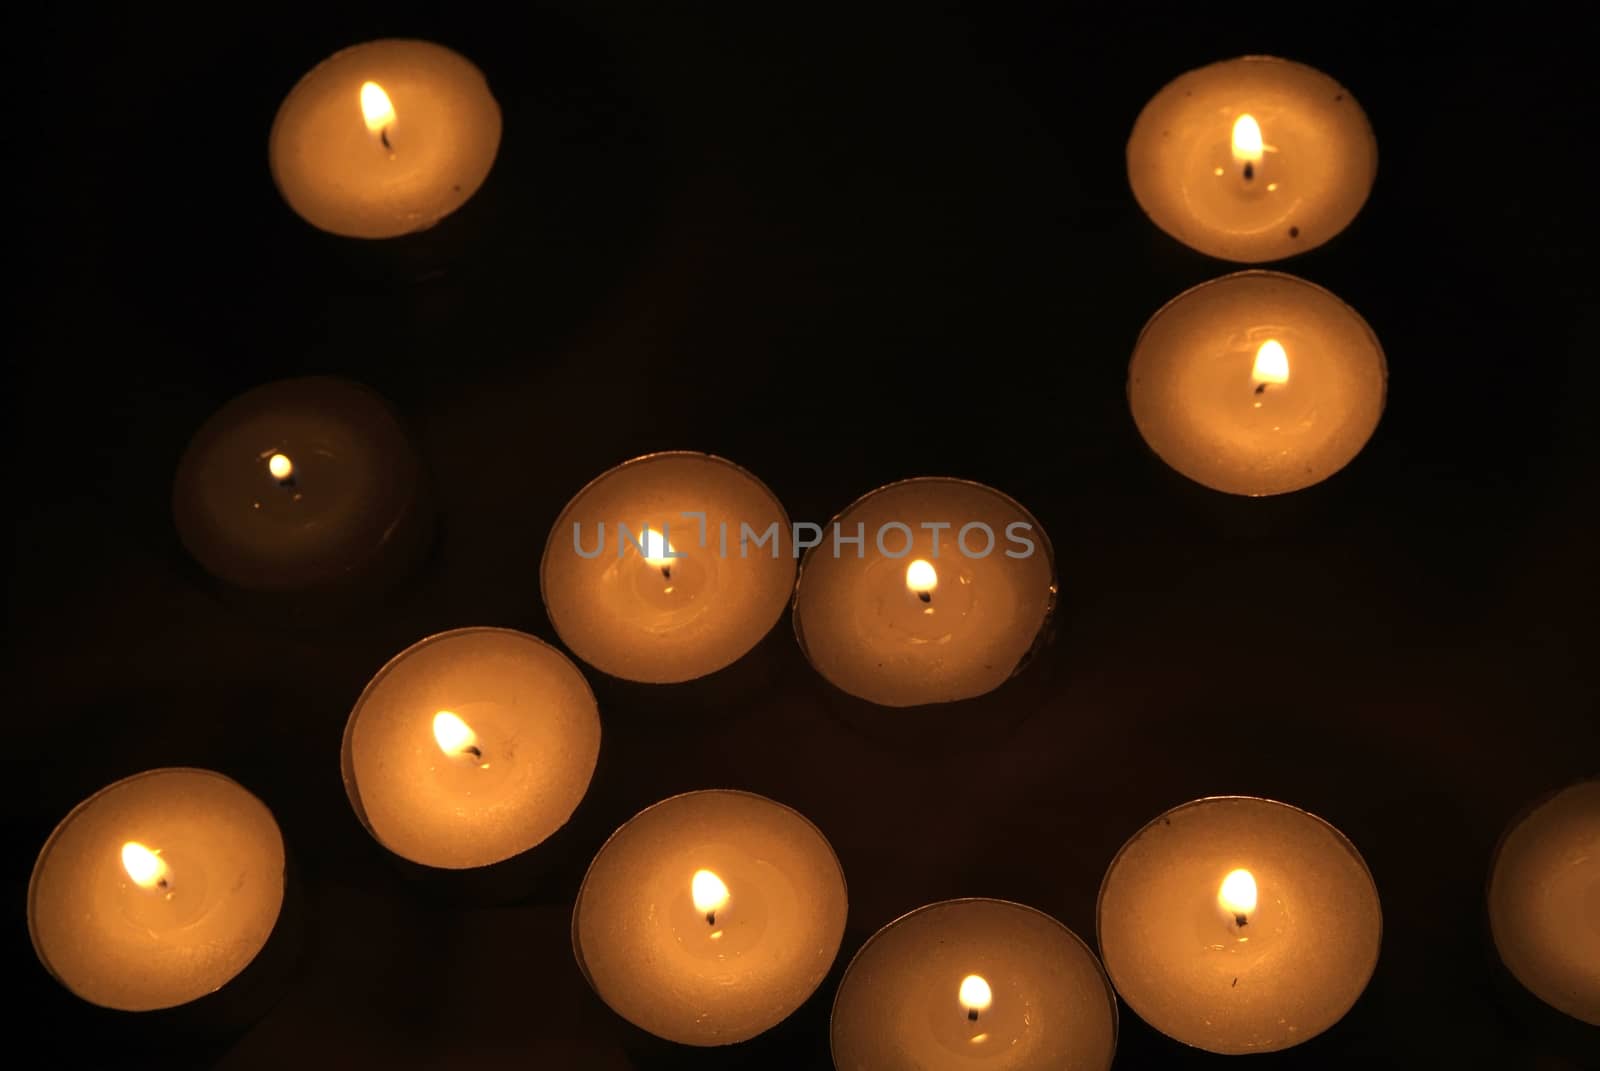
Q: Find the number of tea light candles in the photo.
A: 12